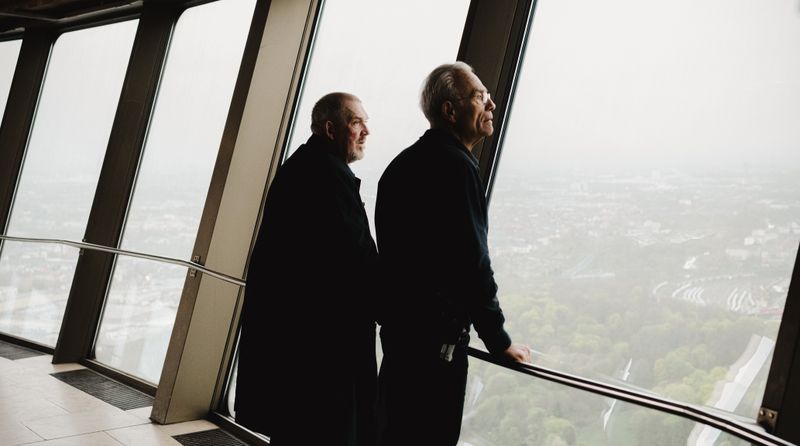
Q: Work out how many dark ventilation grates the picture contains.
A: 3